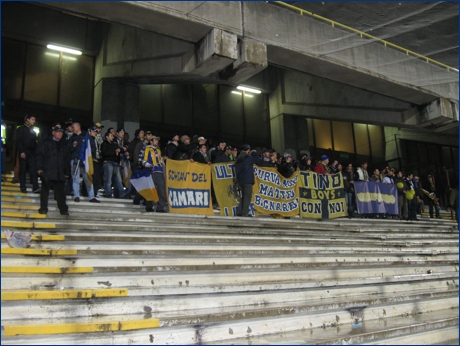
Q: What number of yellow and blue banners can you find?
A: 5